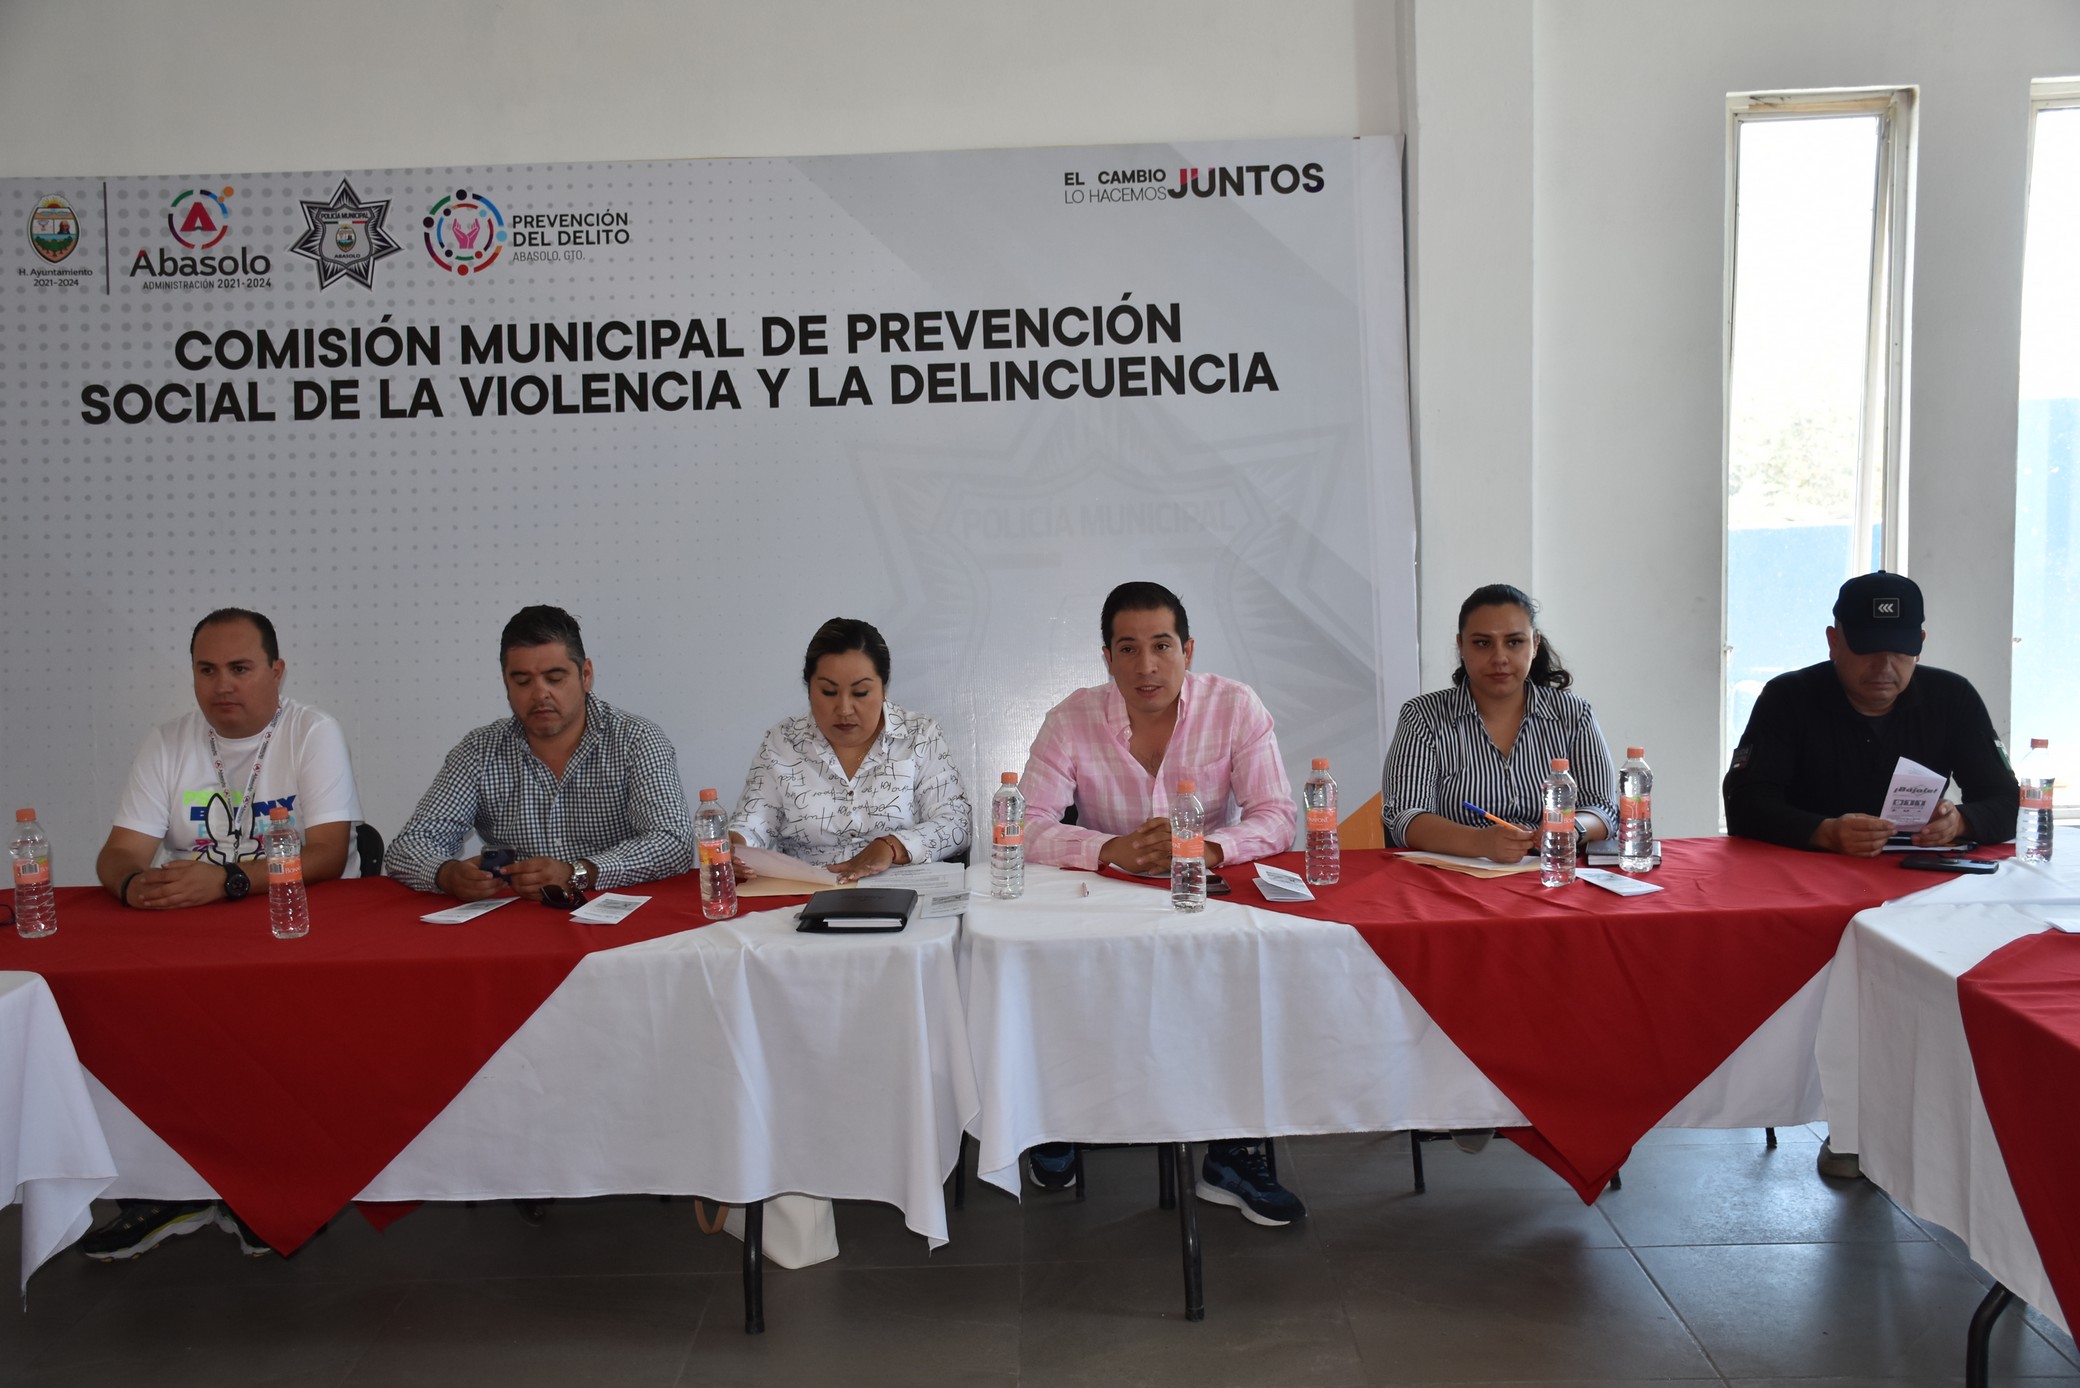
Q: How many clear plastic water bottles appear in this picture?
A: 9